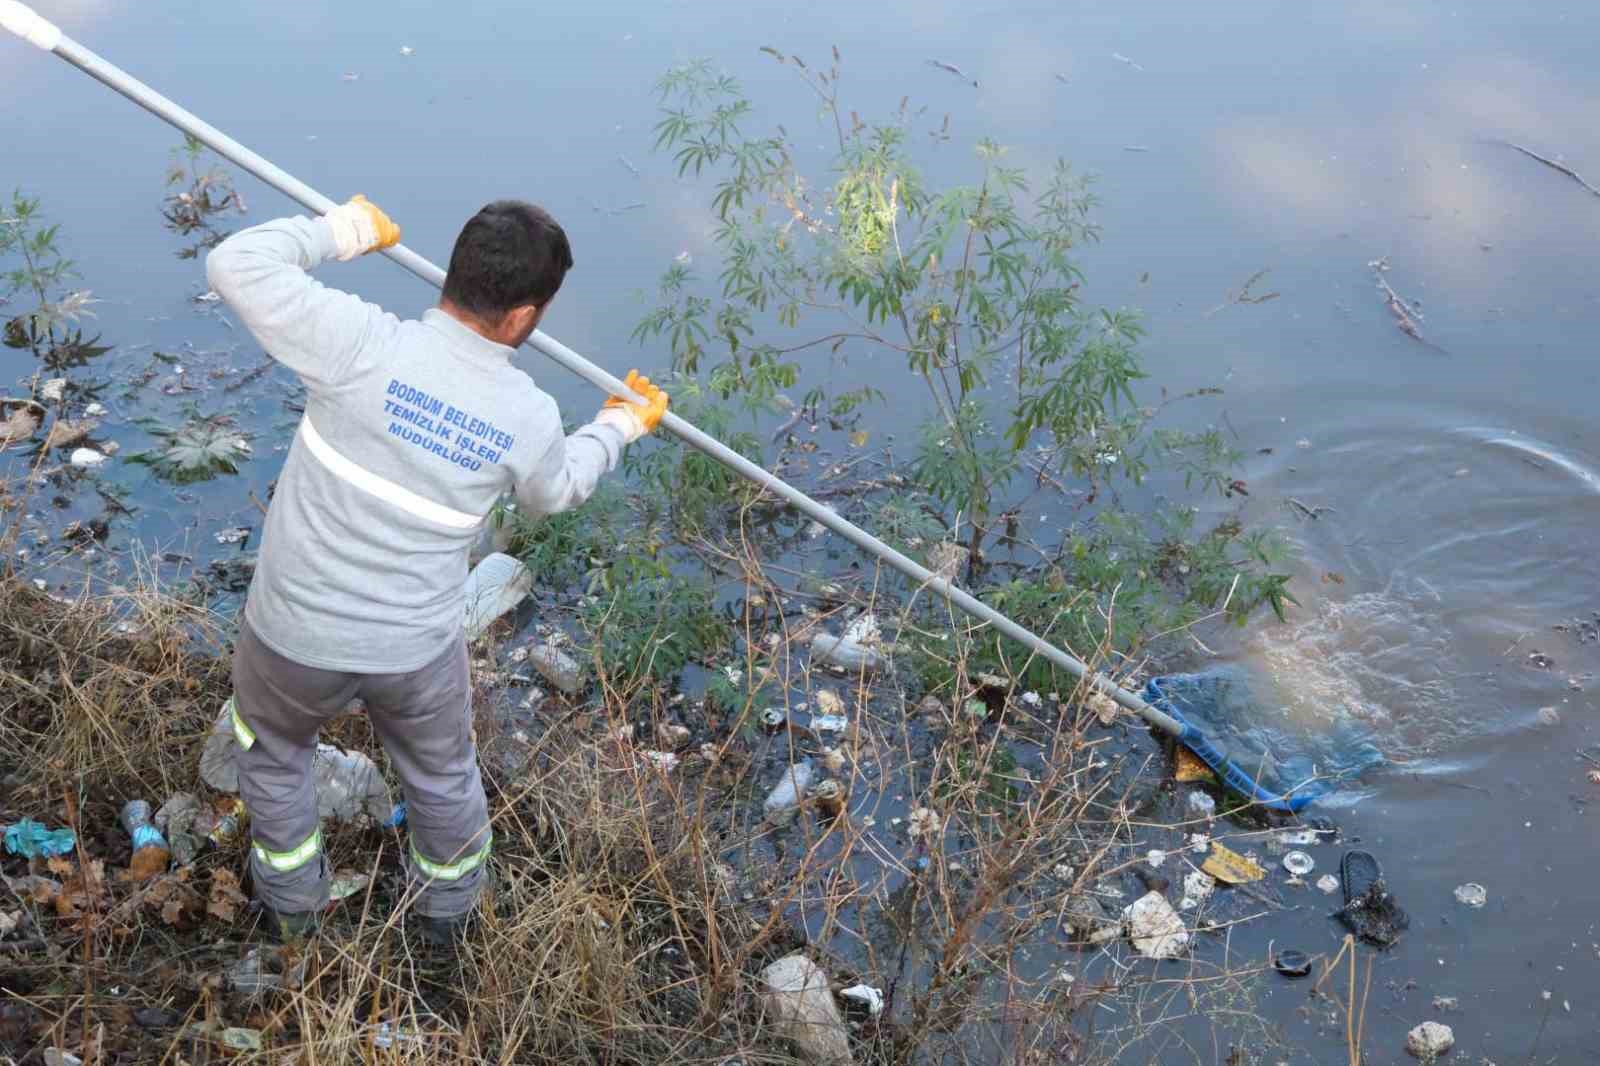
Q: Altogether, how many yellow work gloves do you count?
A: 2